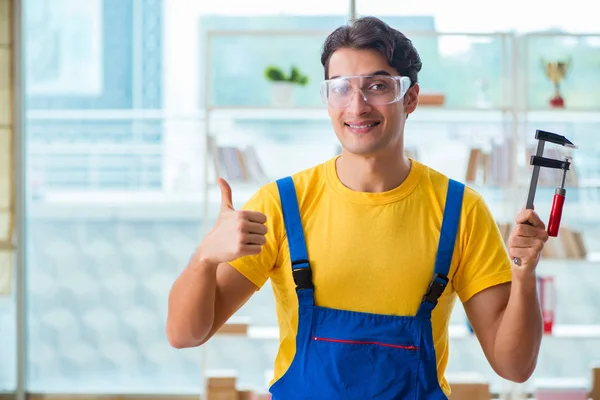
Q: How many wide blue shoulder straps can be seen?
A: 2